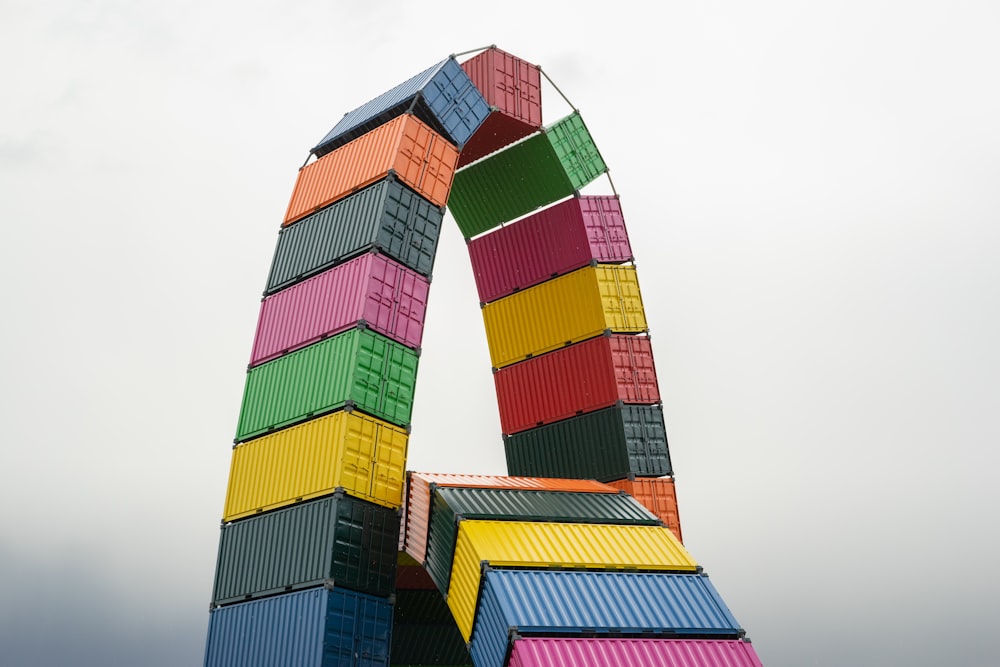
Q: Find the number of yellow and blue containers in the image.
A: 6